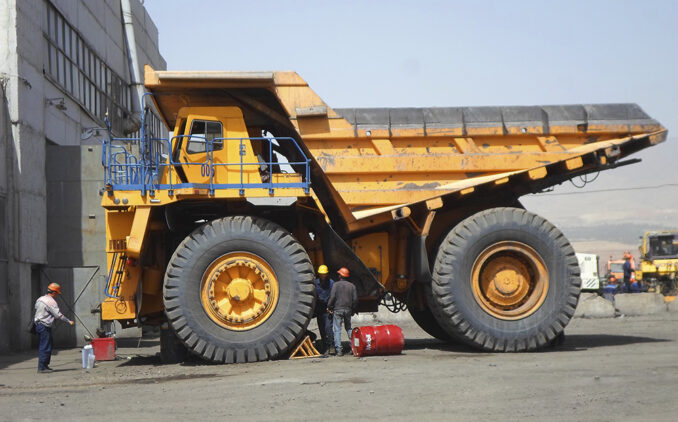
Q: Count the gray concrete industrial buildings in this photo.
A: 1